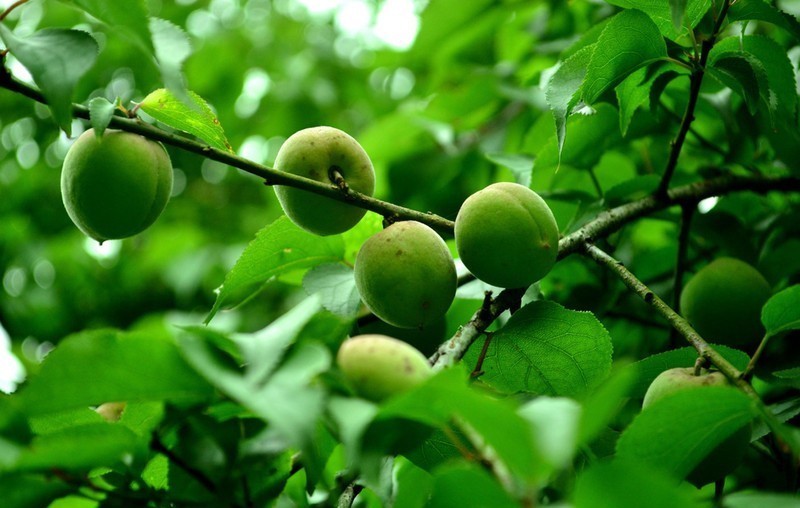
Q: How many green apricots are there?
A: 7